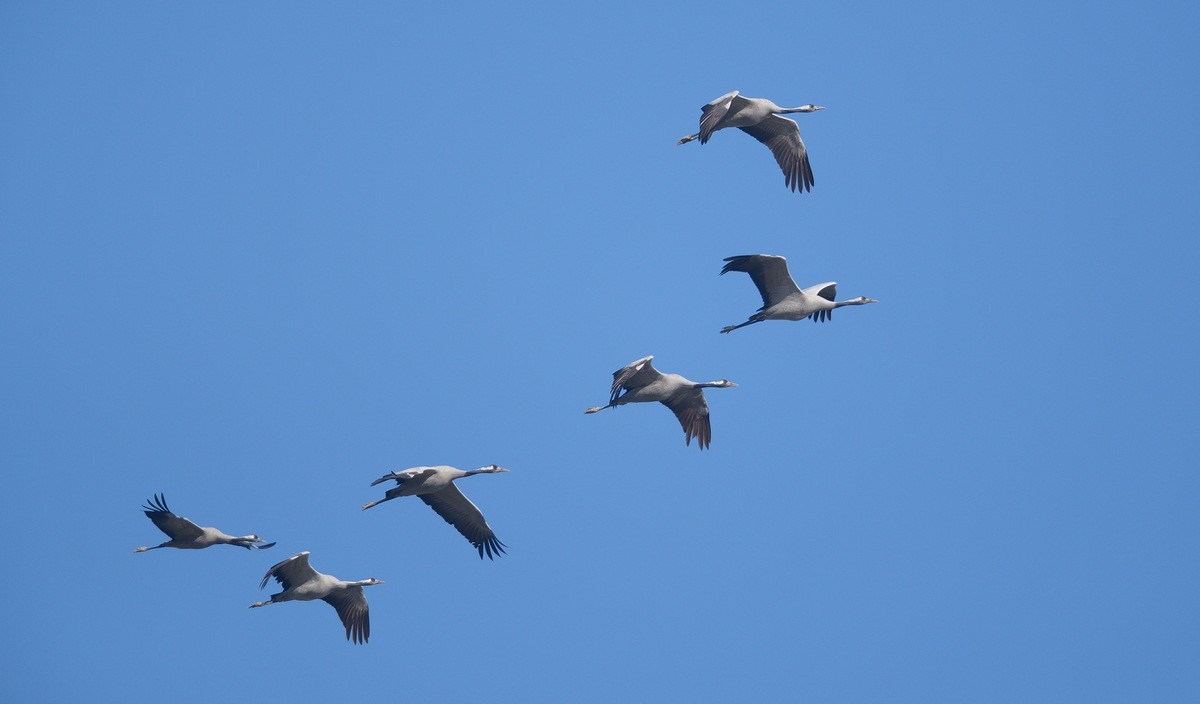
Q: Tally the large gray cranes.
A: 6